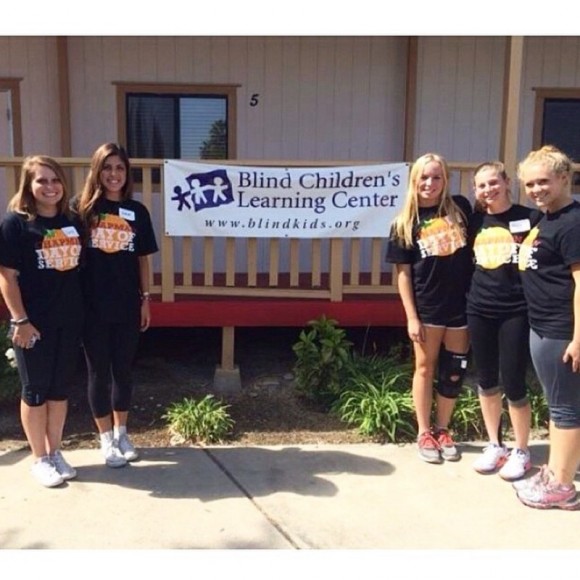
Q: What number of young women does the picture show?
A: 5